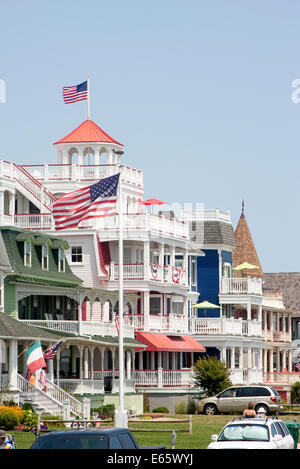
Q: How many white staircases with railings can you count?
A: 2